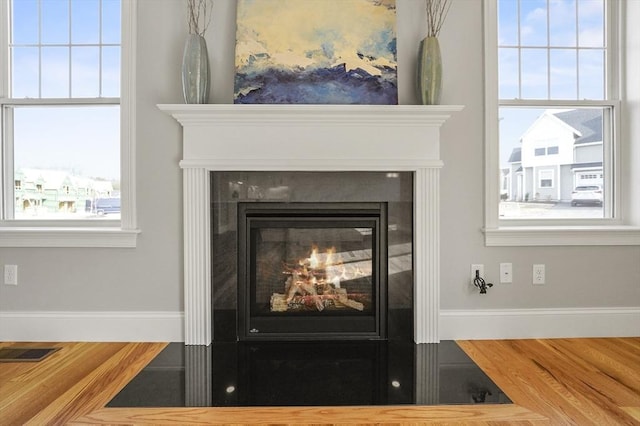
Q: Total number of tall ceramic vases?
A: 2